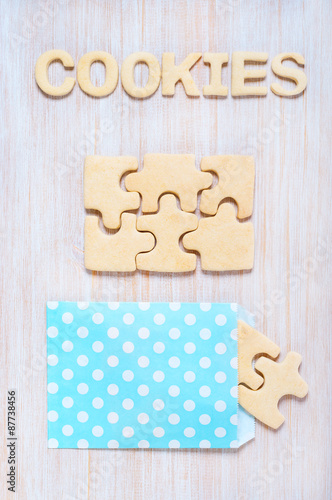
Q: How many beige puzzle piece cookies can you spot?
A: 8